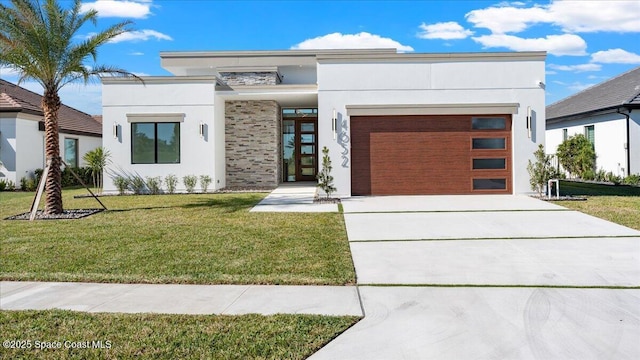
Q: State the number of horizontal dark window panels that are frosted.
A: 4